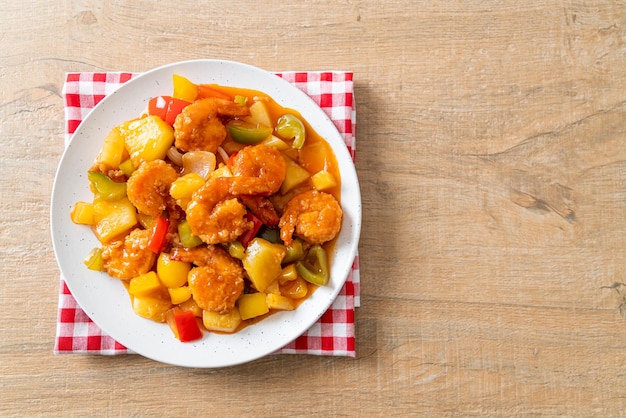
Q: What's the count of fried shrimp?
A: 7